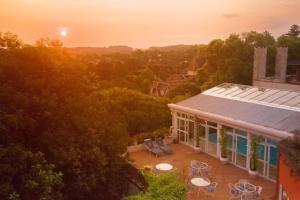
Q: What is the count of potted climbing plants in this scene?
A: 3